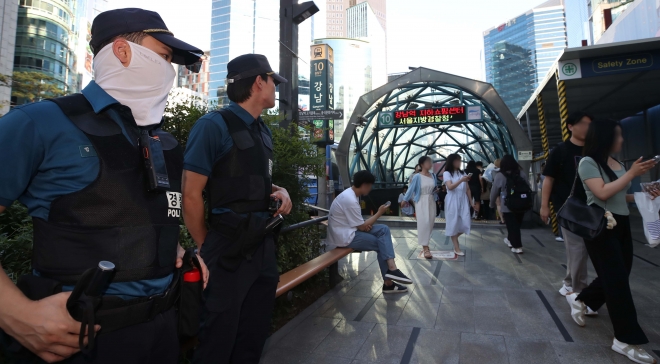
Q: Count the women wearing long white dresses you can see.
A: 2